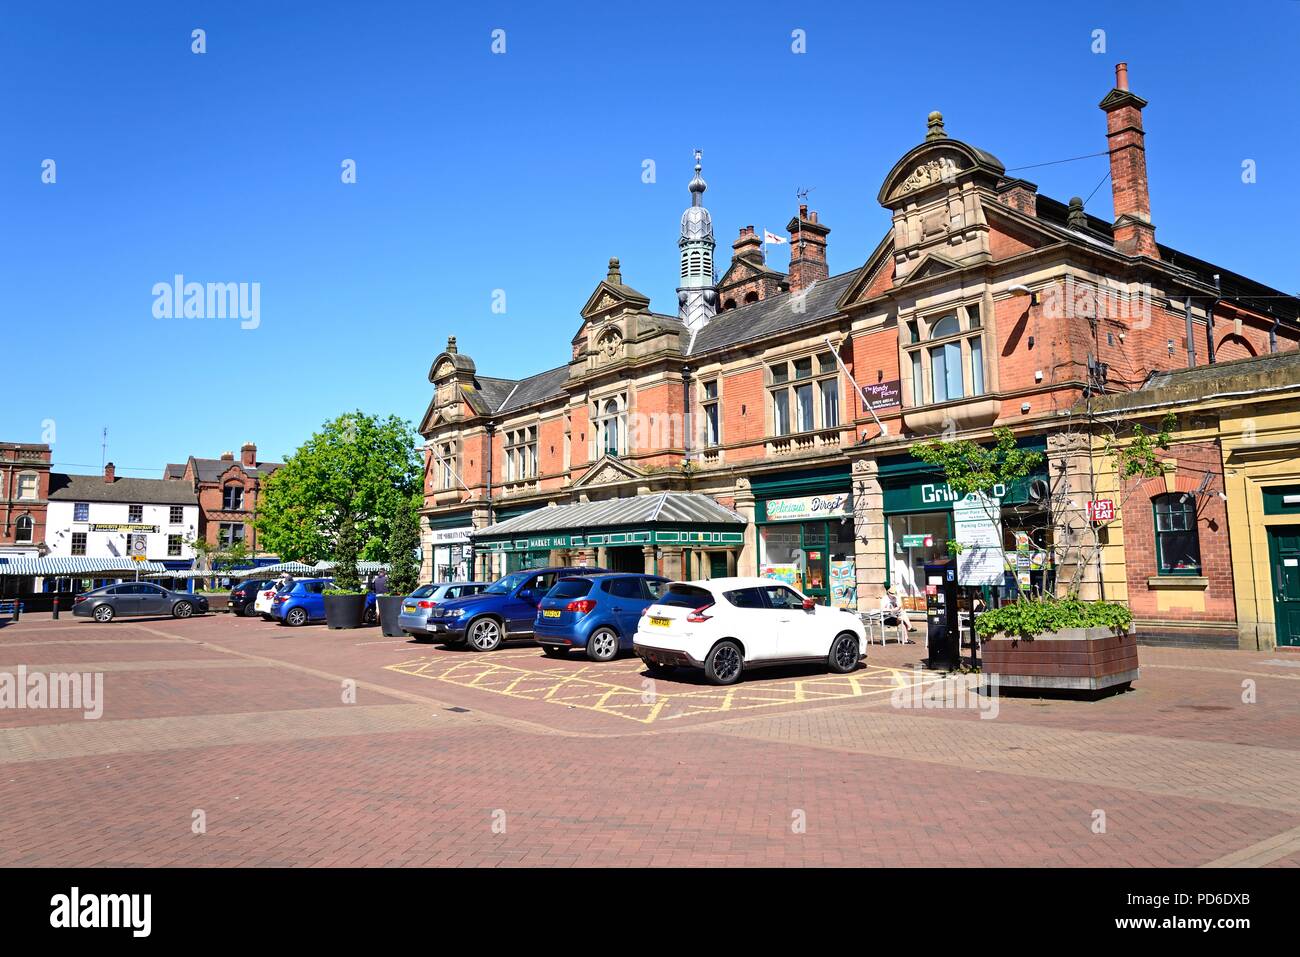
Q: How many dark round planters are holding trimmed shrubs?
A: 2